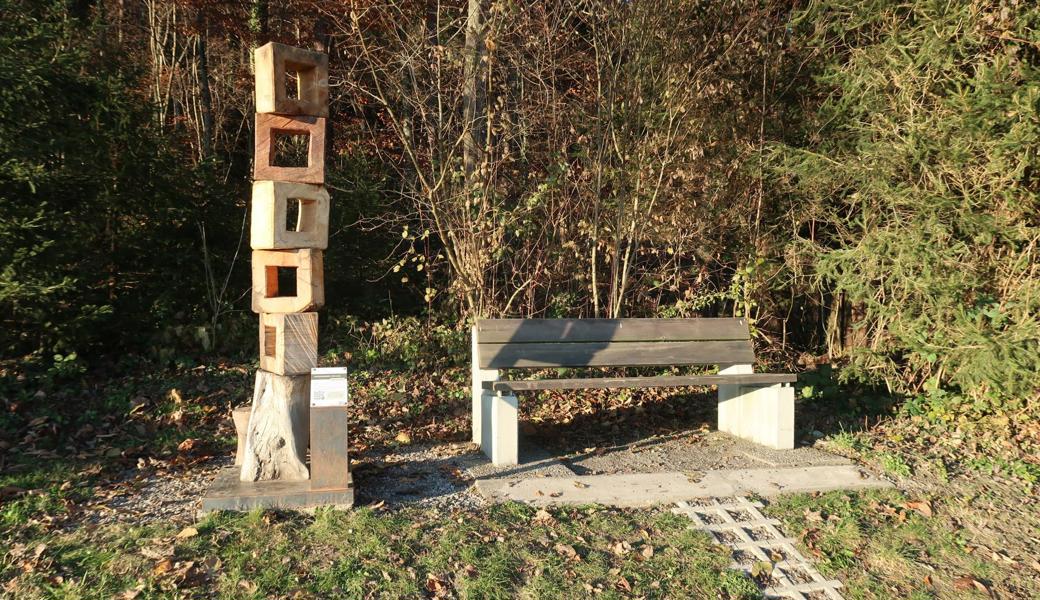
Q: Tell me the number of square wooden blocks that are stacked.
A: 5